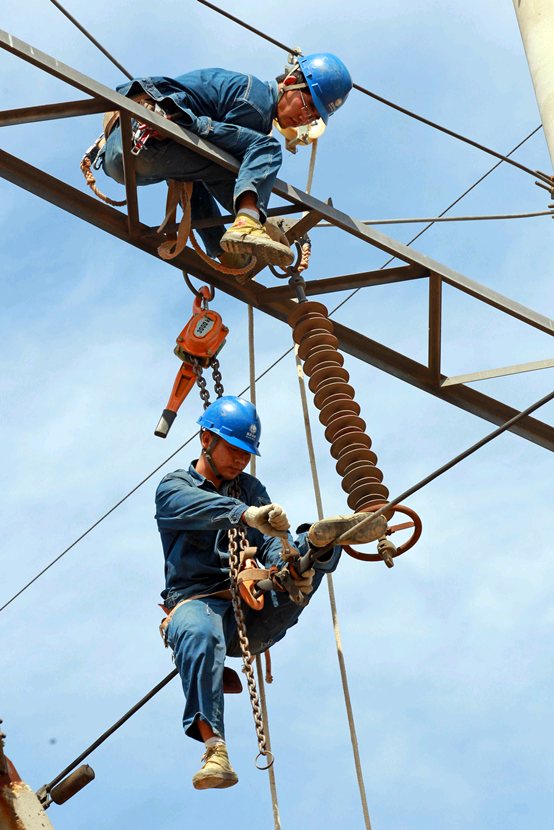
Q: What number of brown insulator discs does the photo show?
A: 13